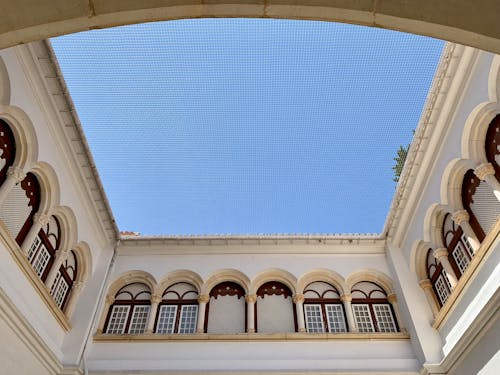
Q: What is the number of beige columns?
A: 15